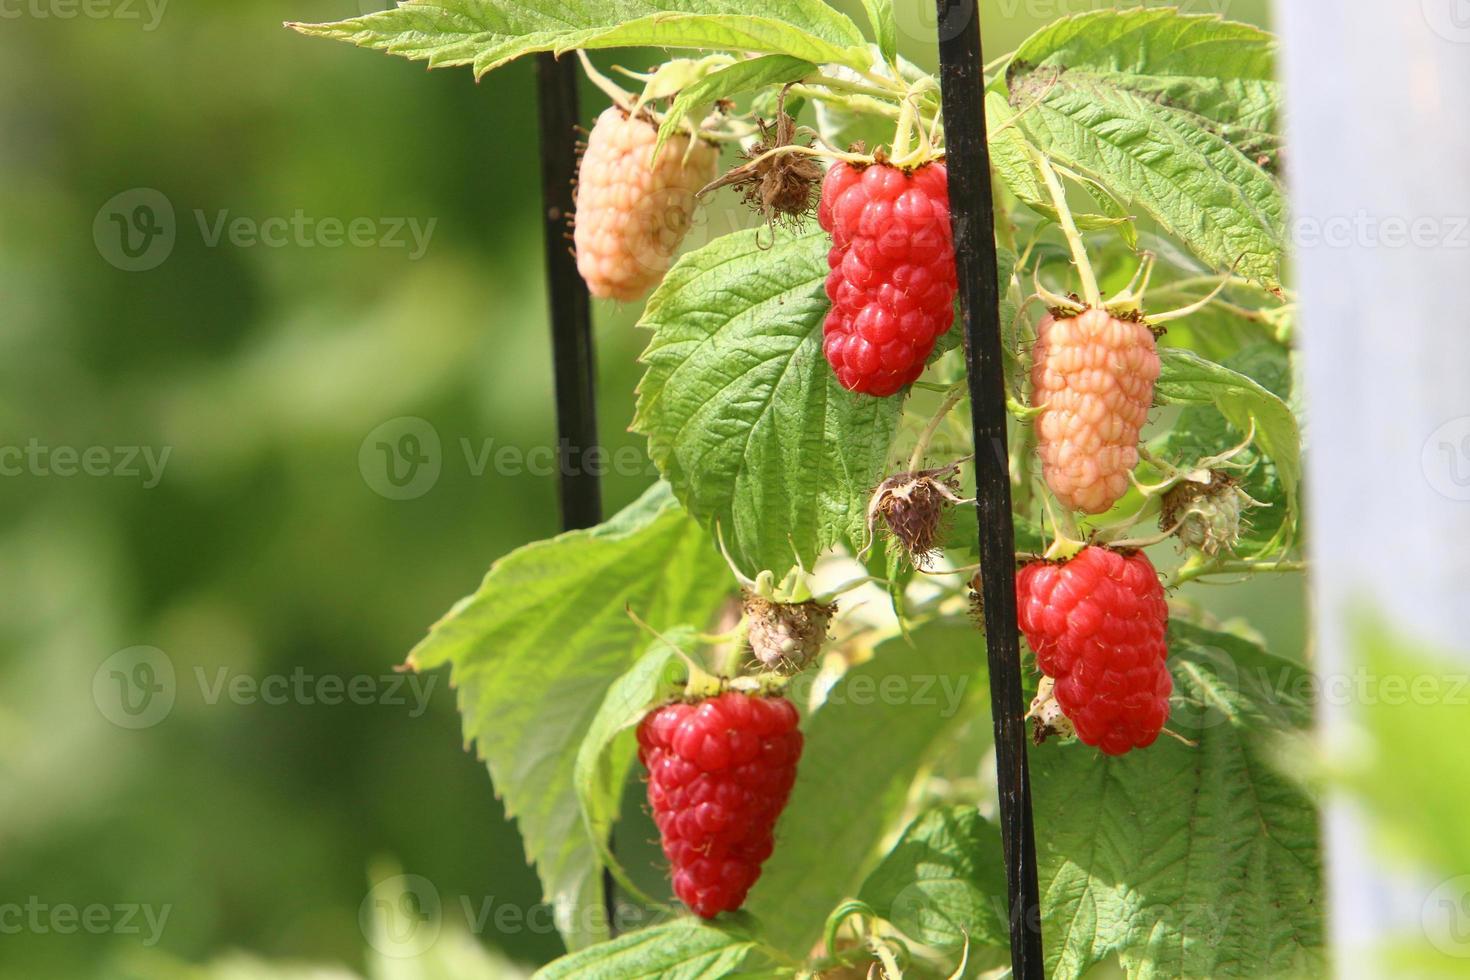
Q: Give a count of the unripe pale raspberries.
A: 2